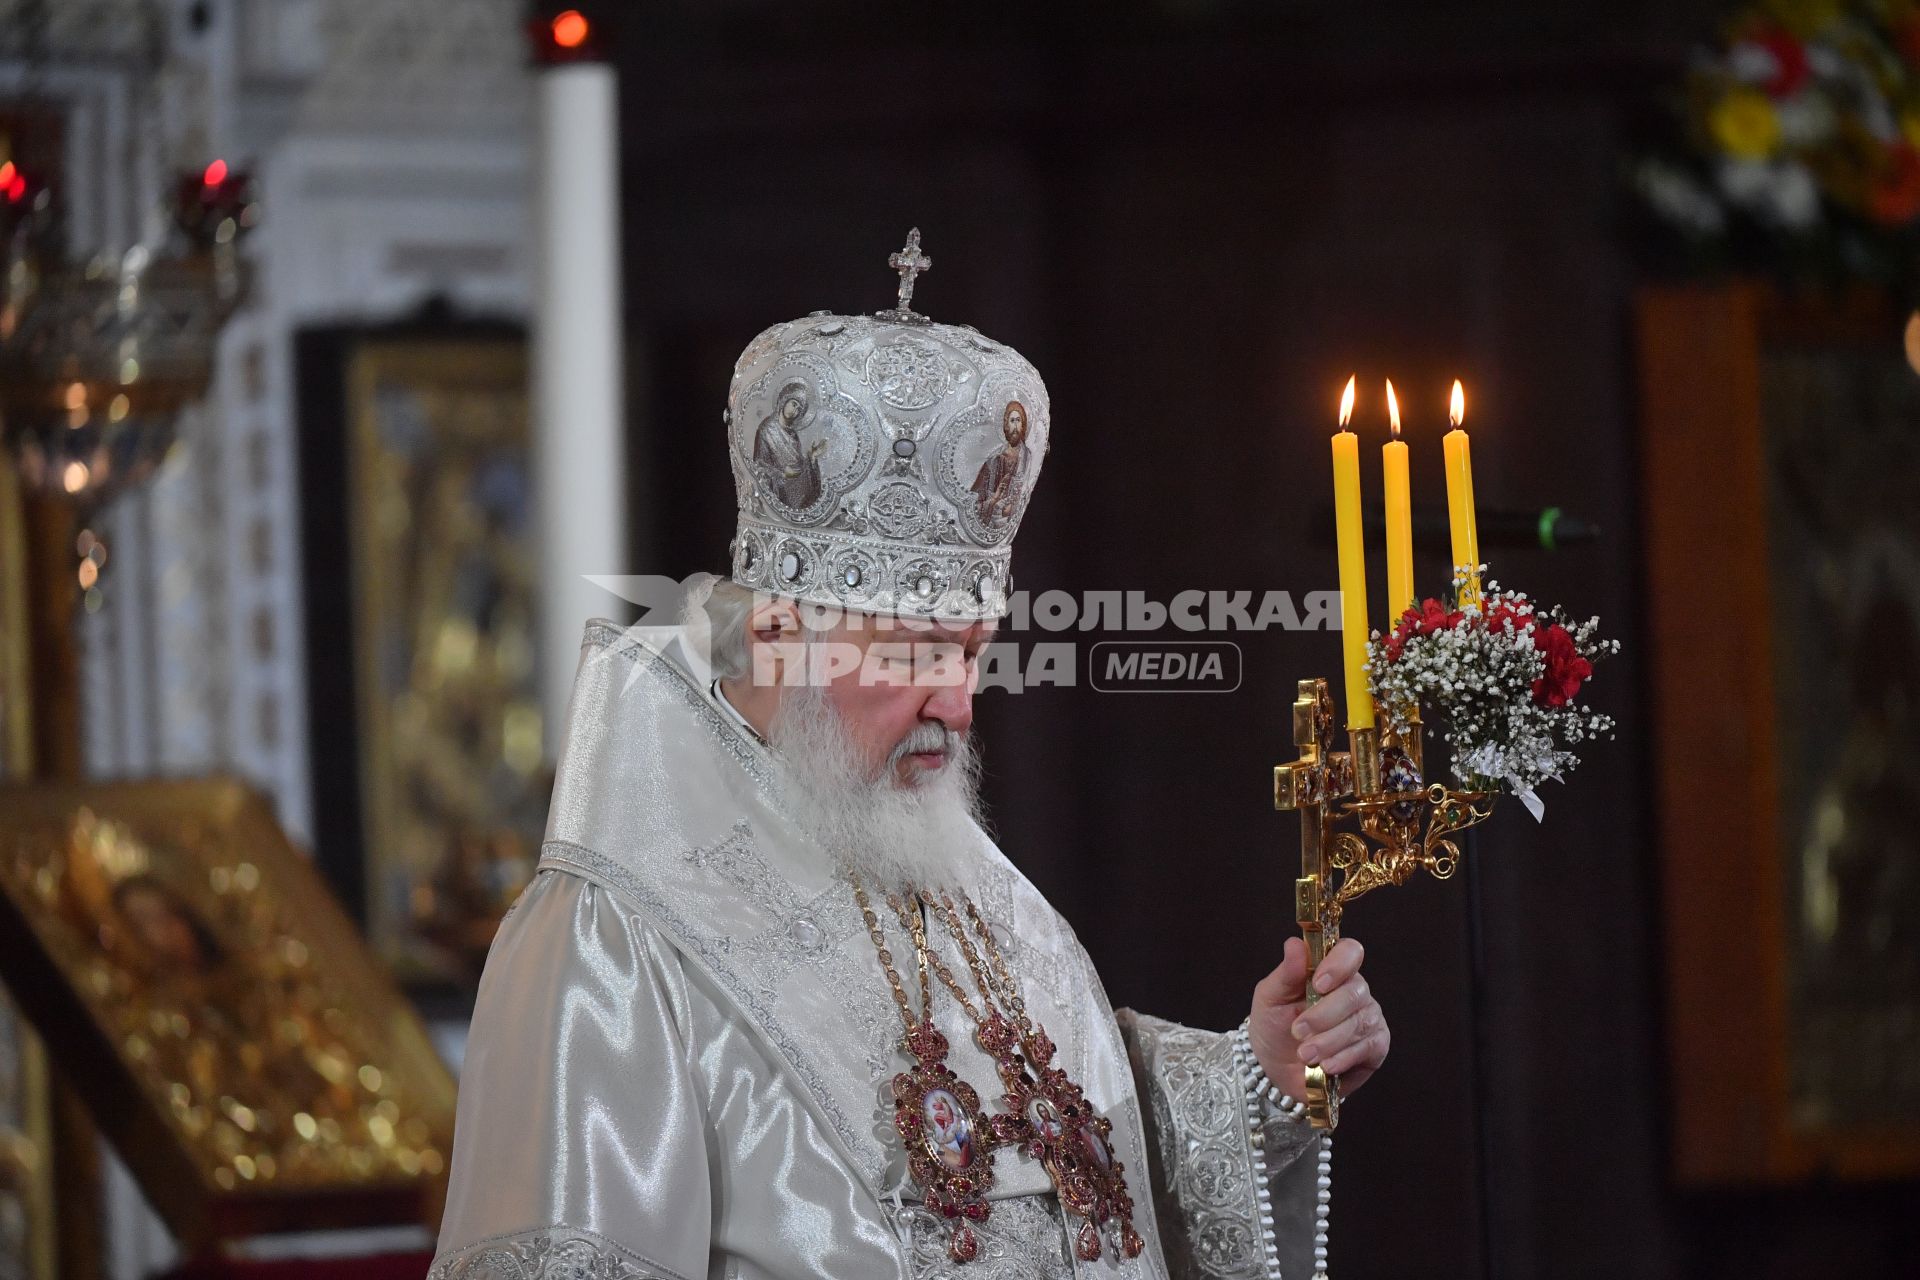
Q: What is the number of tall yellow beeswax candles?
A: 3